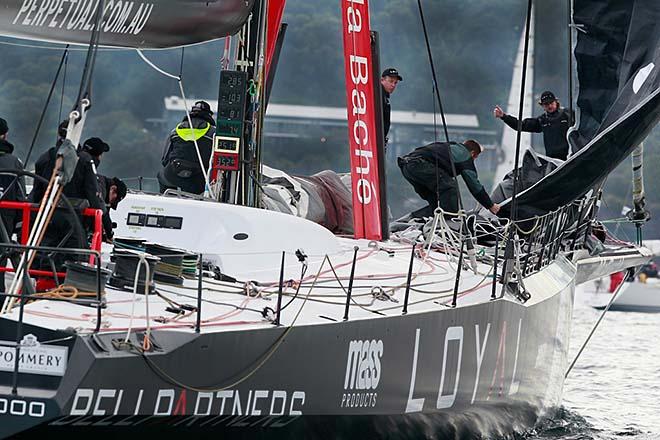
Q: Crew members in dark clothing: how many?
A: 8